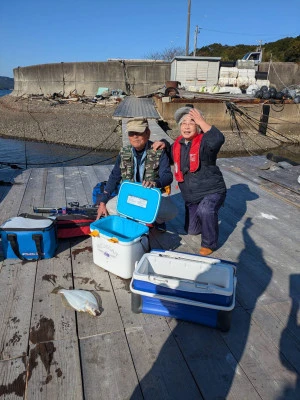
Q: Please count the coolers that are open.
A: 2